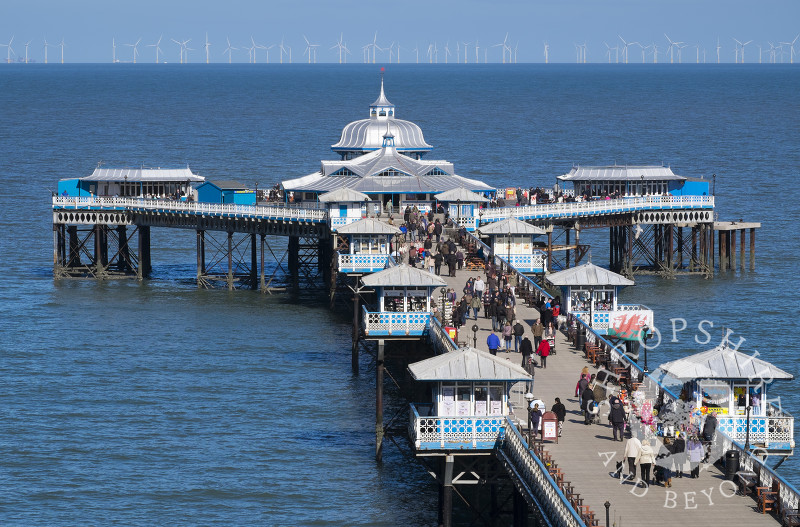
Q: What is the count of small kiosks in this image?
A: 8